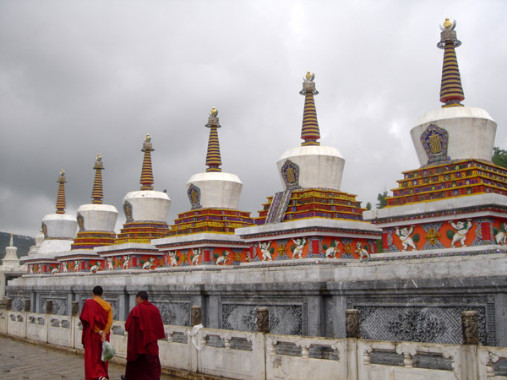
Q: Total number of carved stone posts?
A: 8